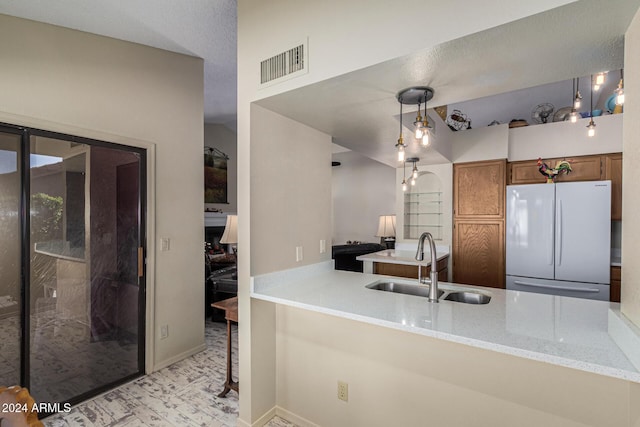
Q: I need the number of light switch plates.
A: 3